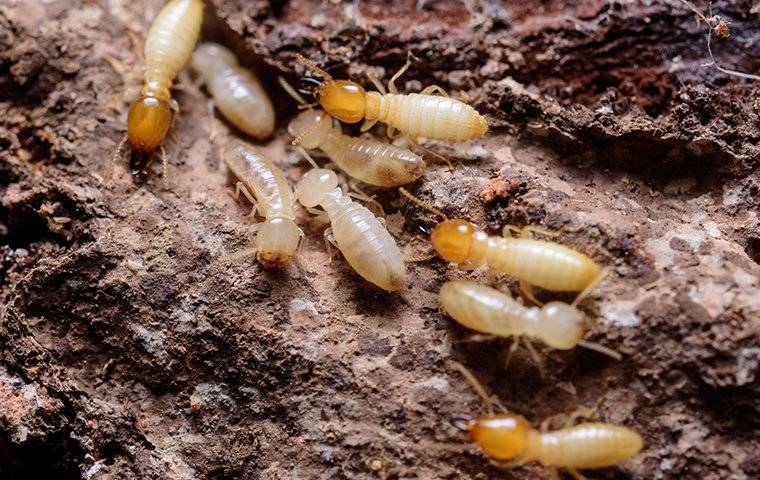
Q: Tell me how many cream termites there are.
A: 5